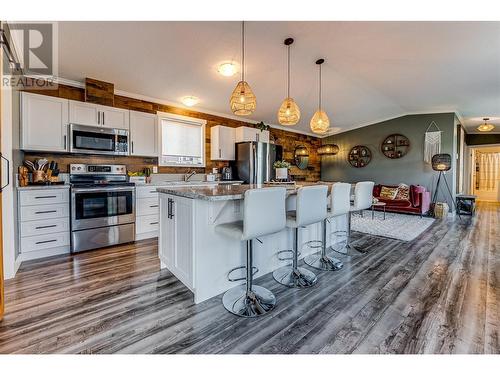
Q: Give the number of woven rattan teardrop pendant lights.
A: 3